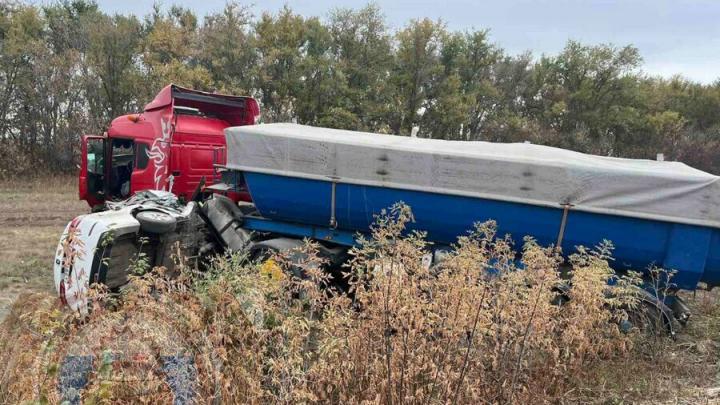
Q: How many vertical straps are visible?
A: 2